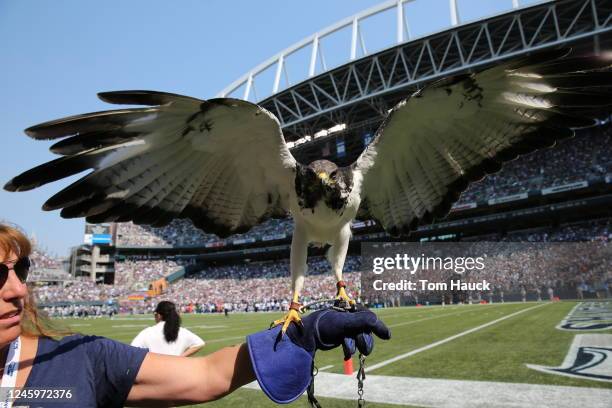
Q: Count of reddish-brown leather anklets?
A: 2